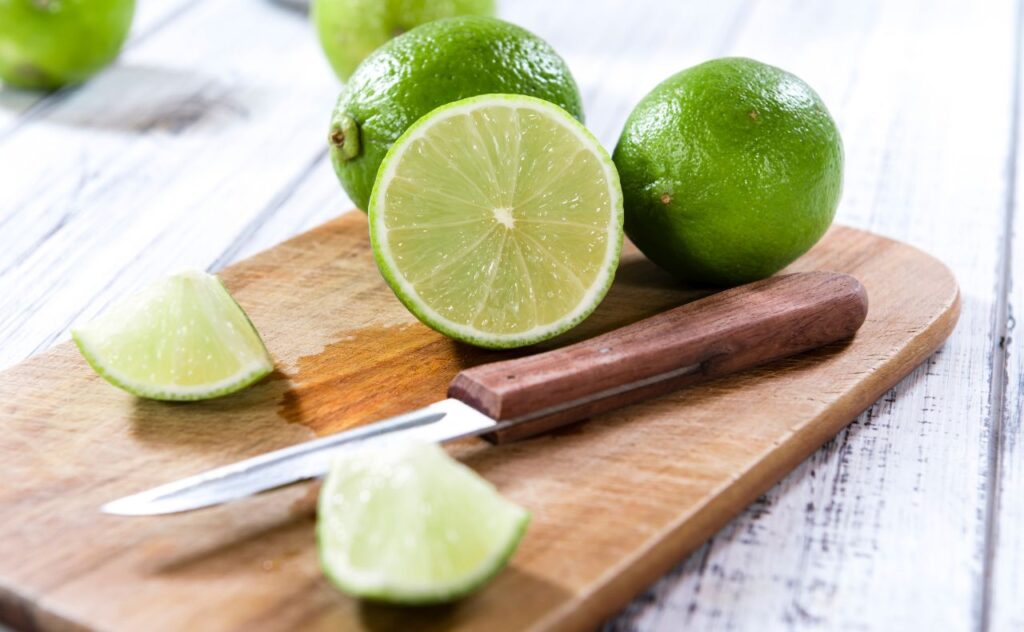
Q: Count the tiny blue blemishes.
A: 0